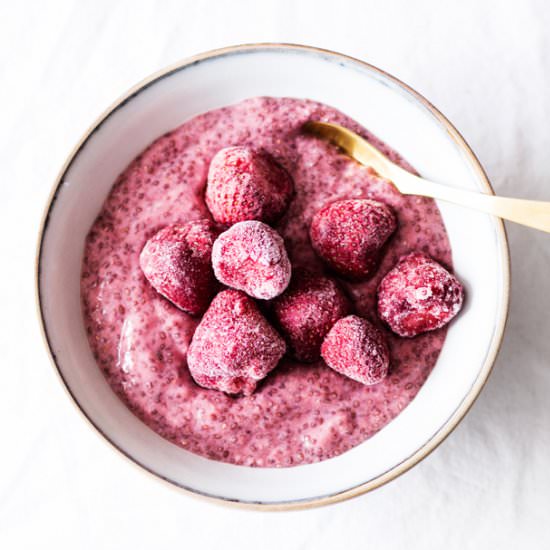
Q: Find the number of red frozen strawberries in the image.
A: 8